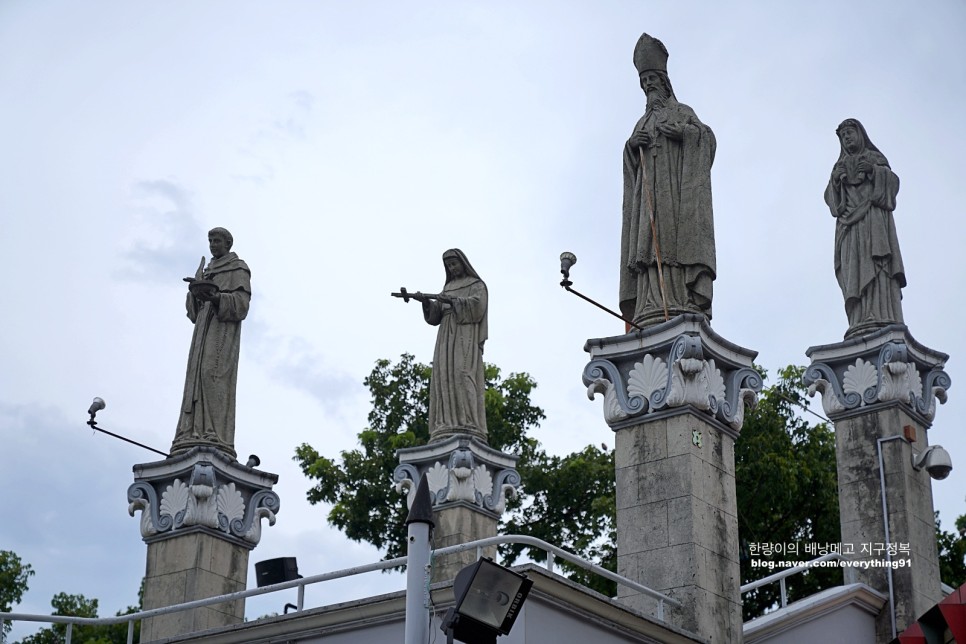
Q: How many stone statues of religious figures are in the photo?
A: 4